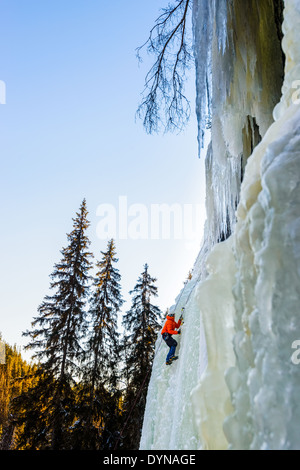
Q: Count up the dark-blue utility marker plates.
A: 0